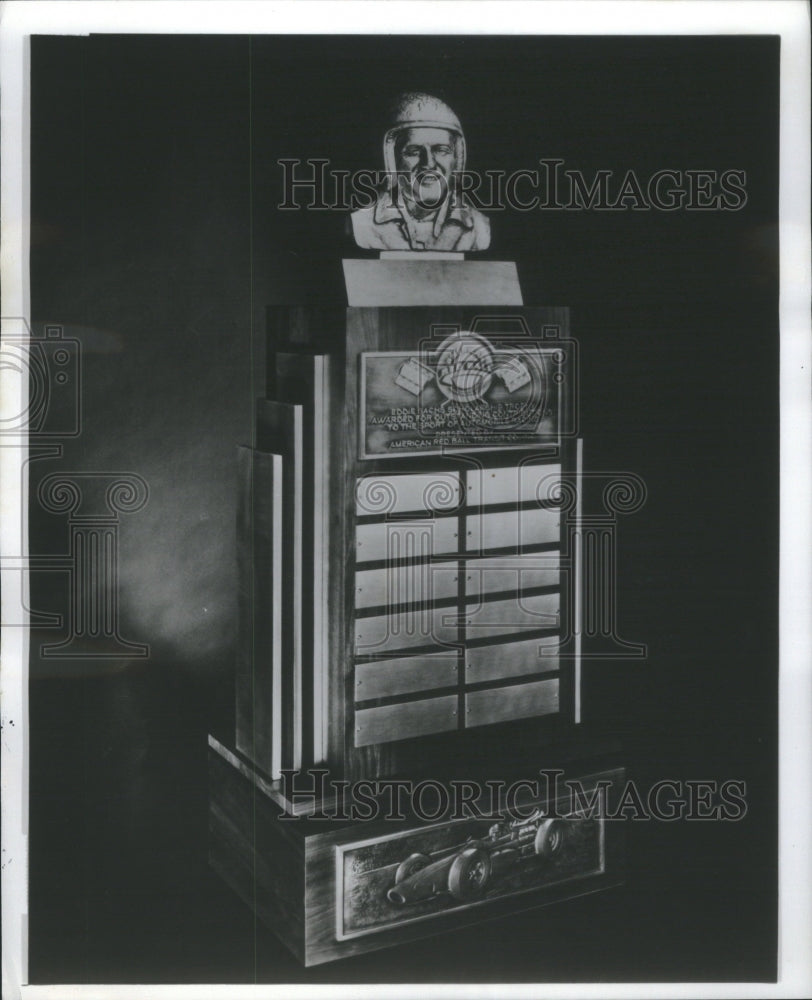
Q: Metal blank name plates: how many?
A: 12